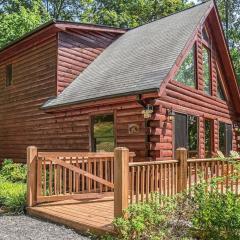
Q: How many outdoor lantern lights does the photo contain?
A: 2